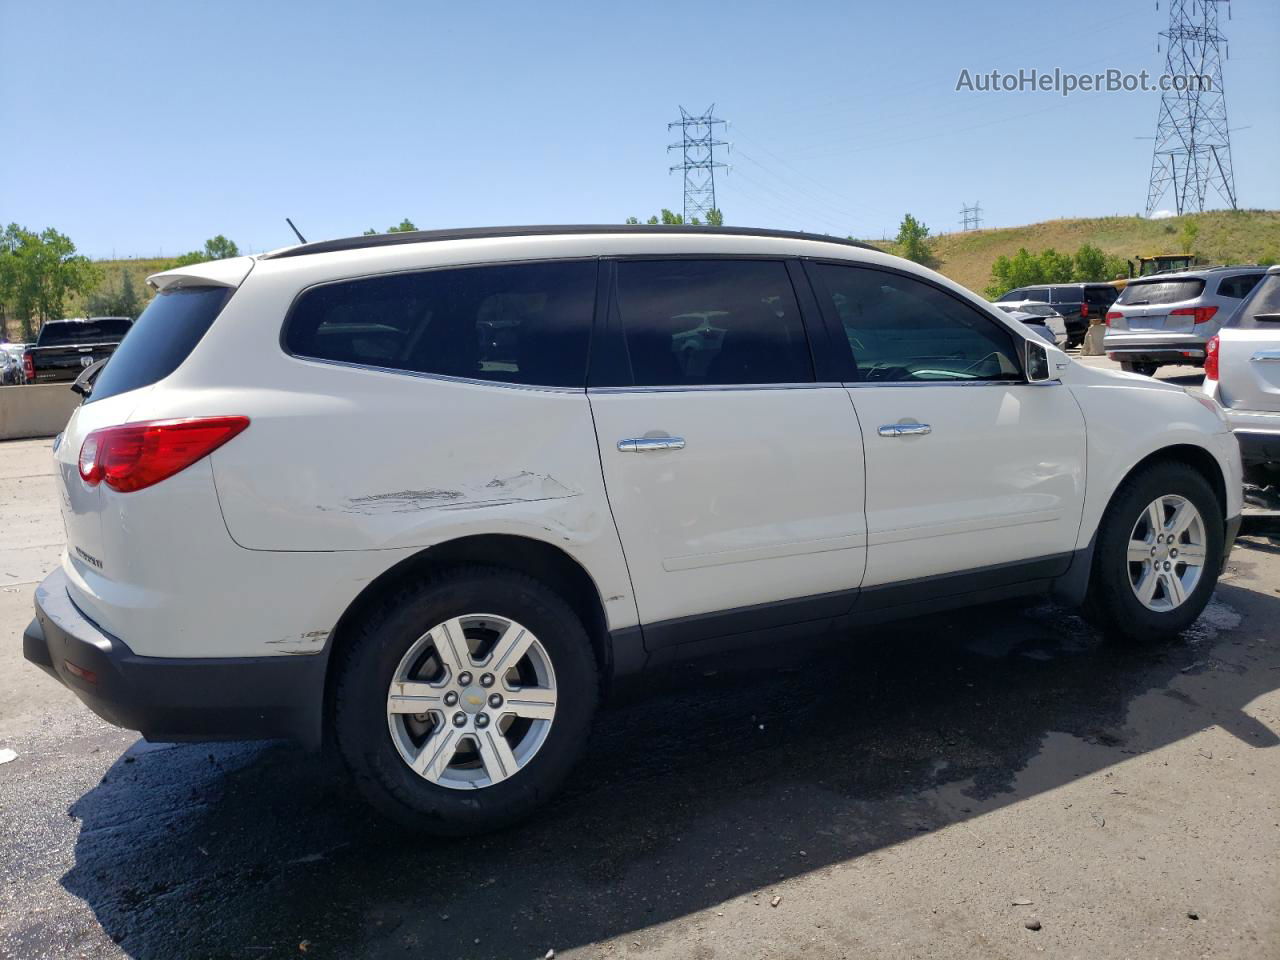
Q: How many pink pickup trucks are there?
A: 0